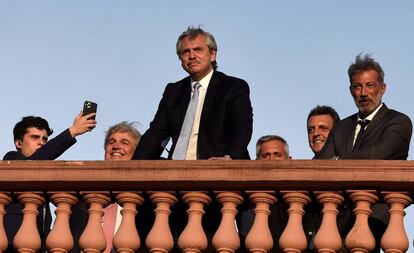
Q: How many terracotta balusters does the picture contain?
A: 13